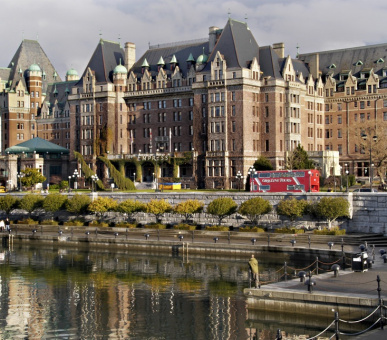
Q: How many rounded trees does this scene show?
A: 12